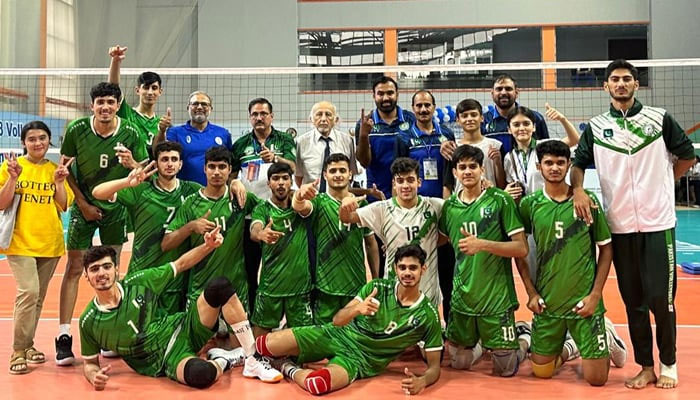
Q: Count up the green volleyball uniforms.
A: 10